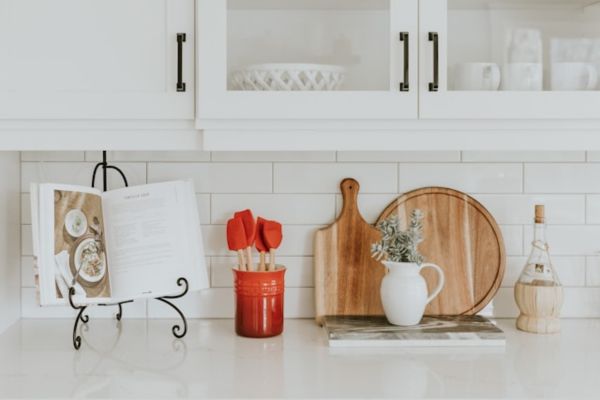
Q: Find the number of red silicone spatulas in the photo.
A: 4